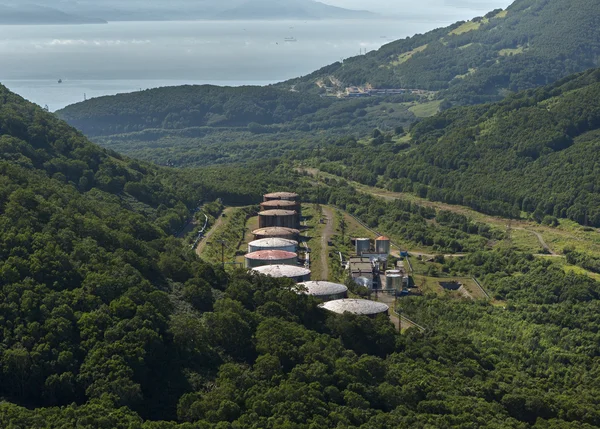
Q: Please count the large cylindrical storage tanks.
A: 9